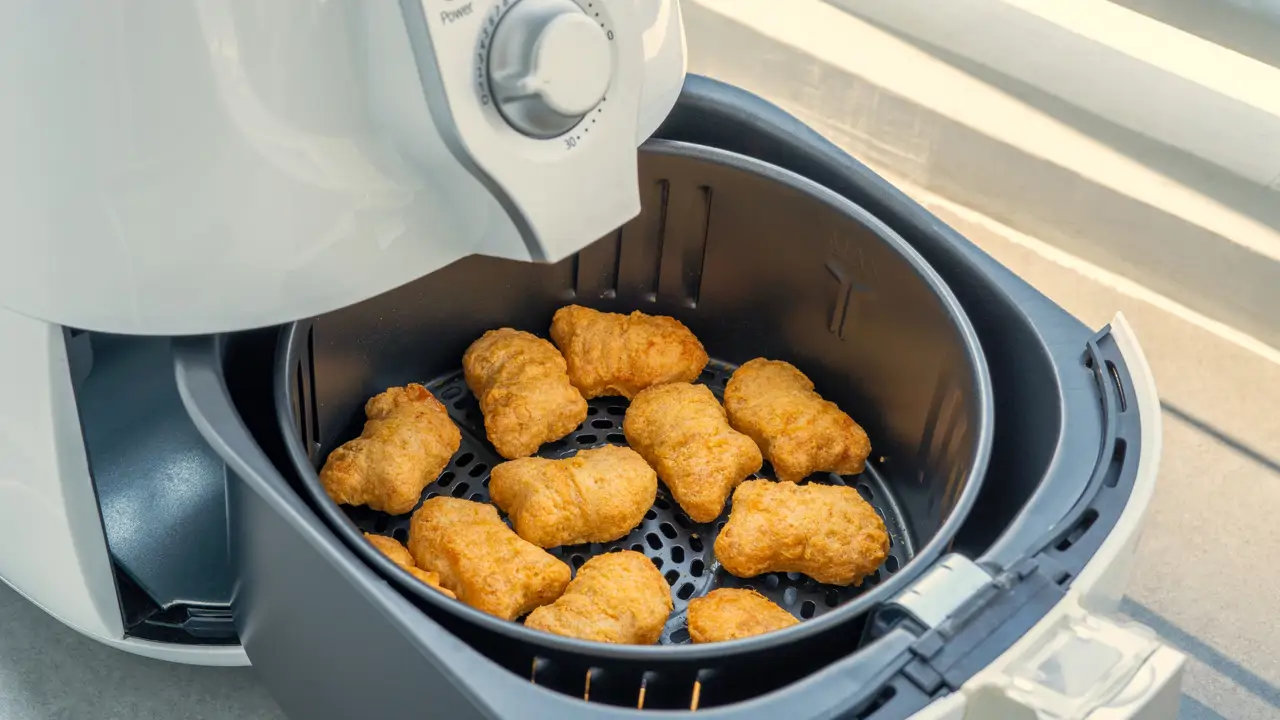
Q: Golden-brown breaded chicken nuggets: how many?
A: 11